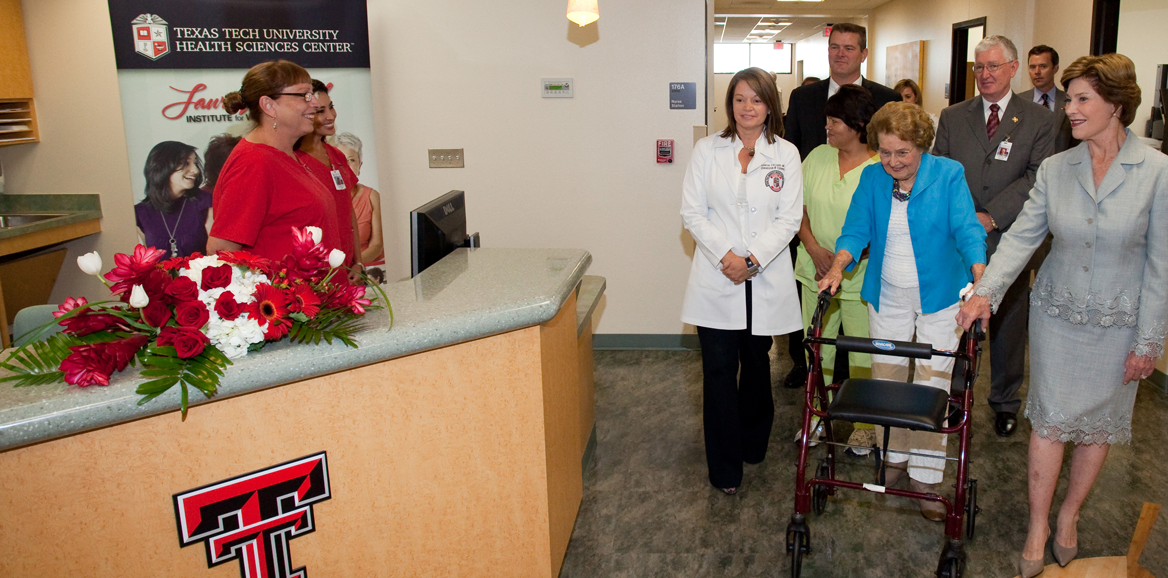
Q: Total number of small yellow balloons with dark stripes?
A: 0